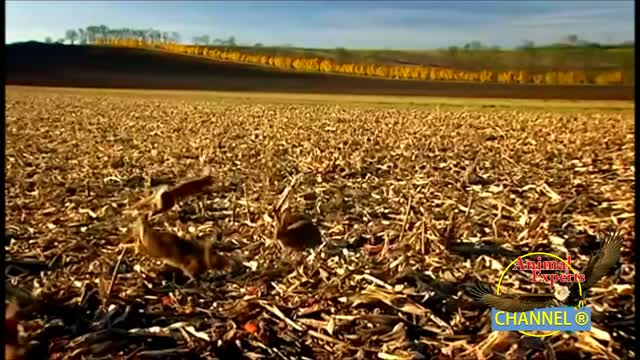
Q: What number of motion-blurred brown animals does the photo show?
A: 3